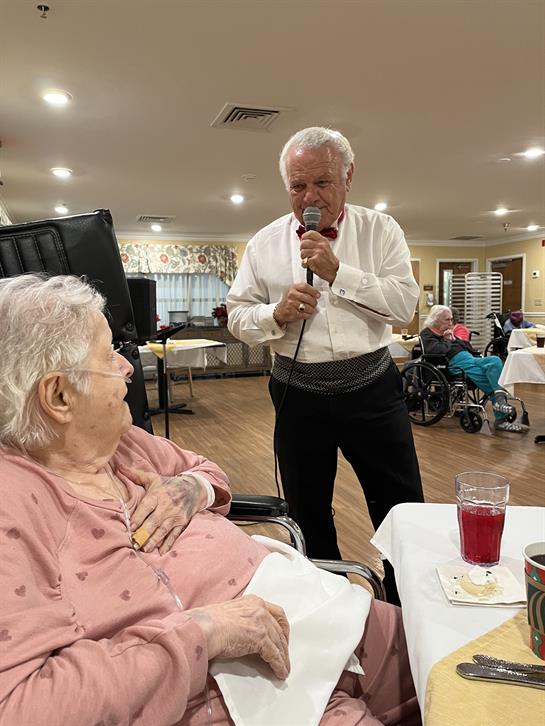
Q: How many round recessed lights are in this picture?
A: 9